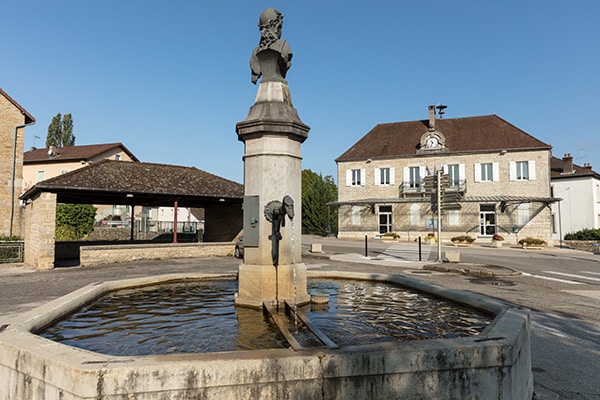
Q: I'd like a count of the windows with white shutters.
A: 6